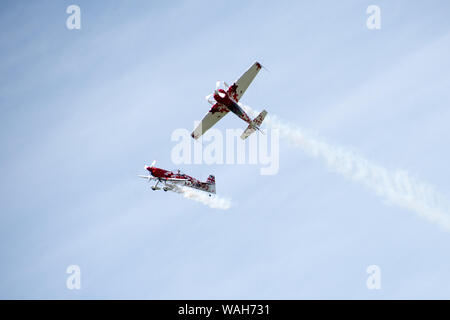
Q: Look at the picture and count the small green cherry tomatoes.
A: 0